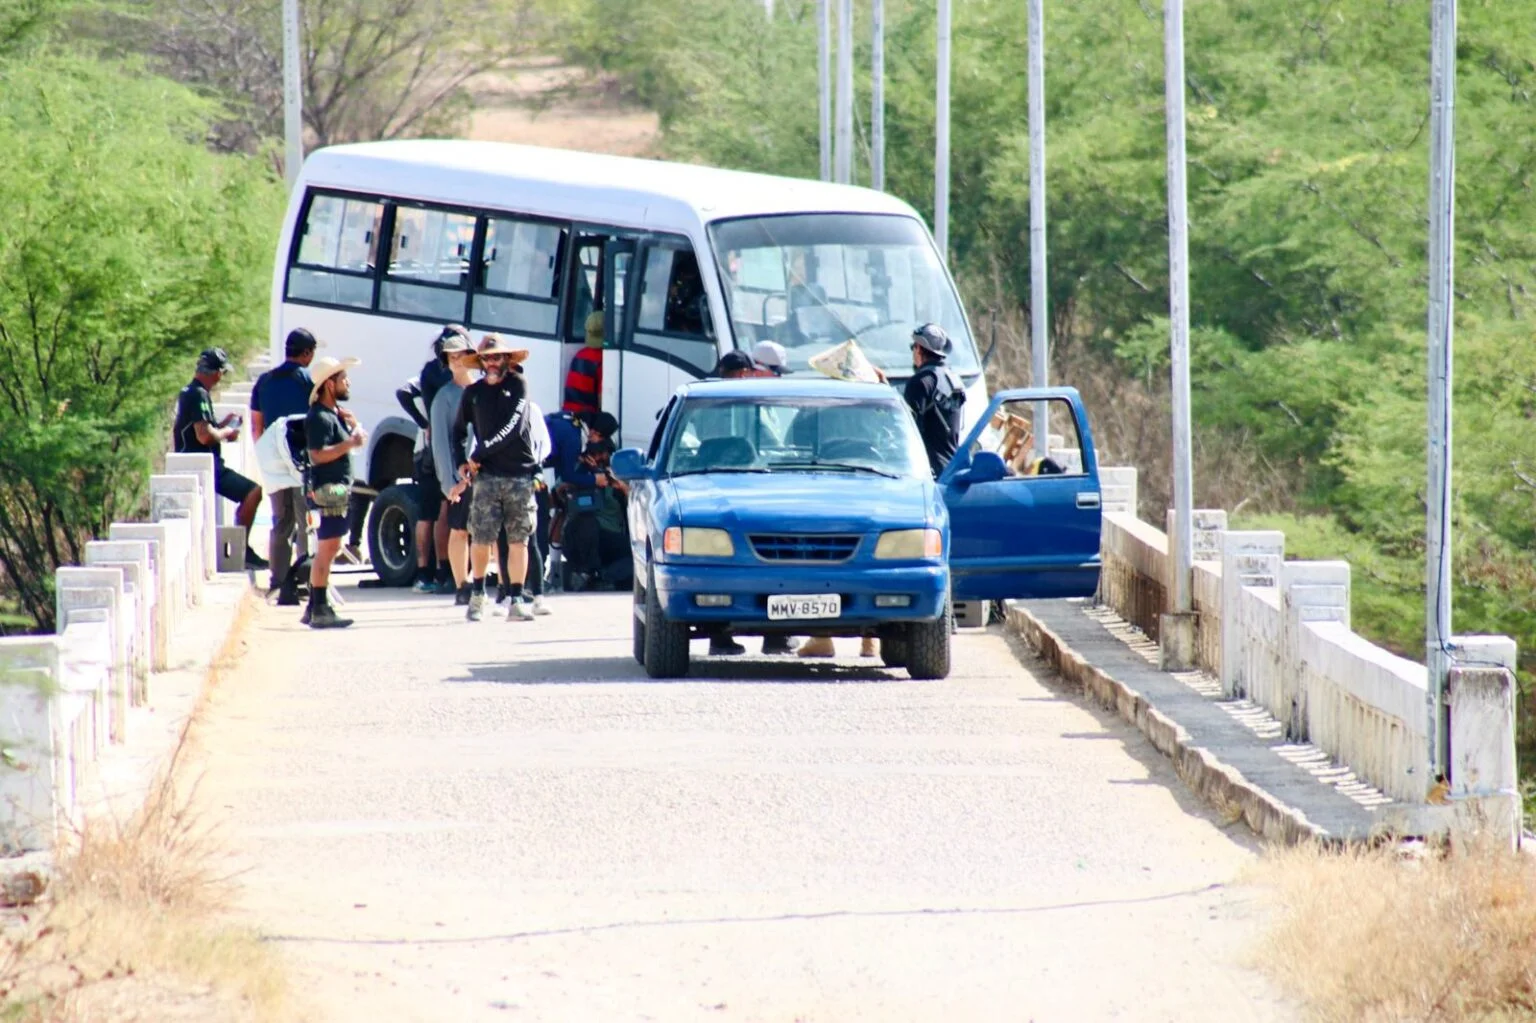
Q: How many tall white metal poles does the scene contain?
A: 8